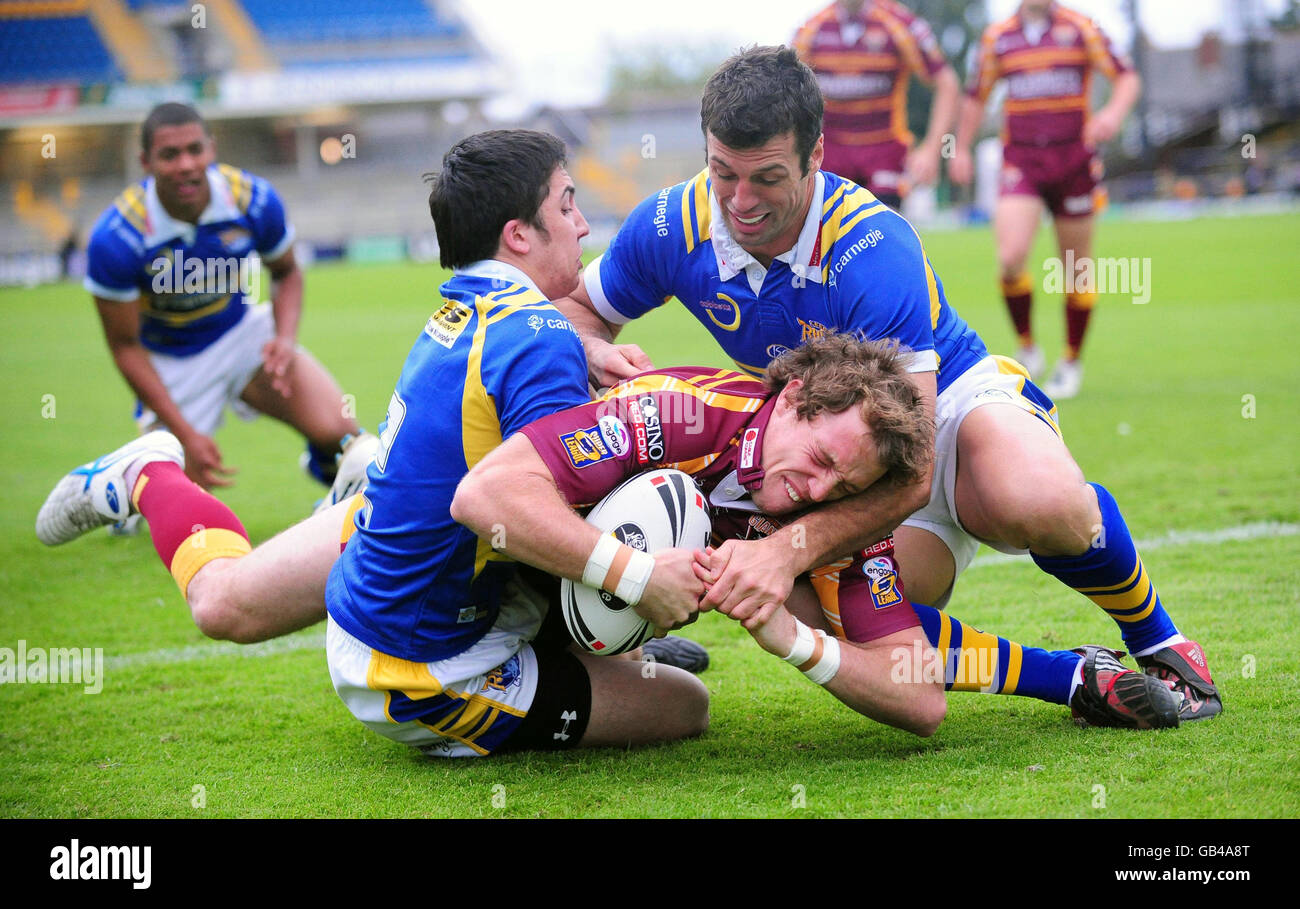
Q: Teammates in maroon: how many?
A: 3